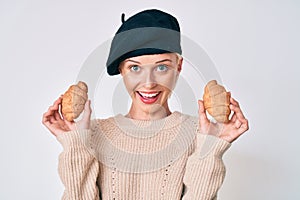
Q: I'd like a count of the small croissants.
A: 2